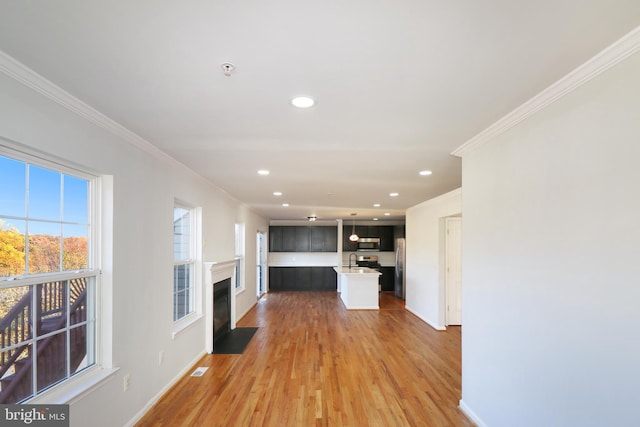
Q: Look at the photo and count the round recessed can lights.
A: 9